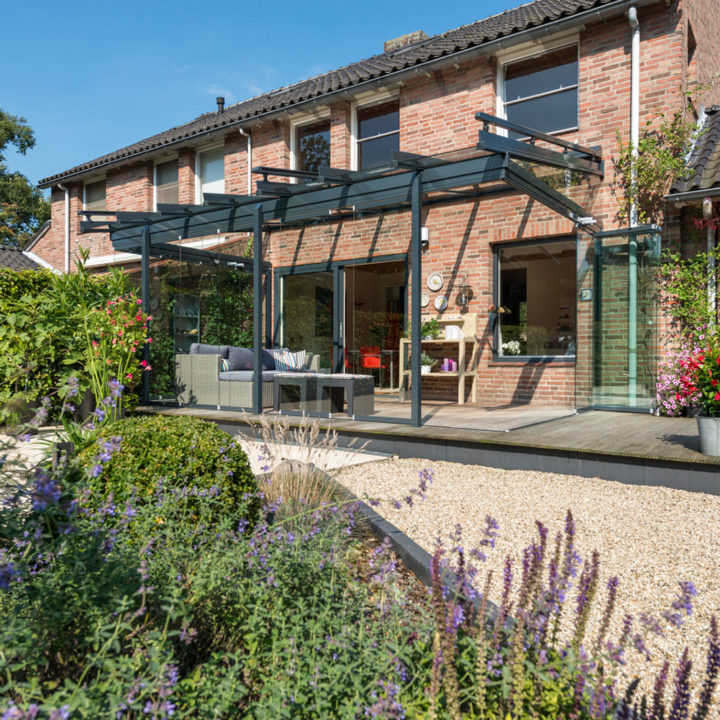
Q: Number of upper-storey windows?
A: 6